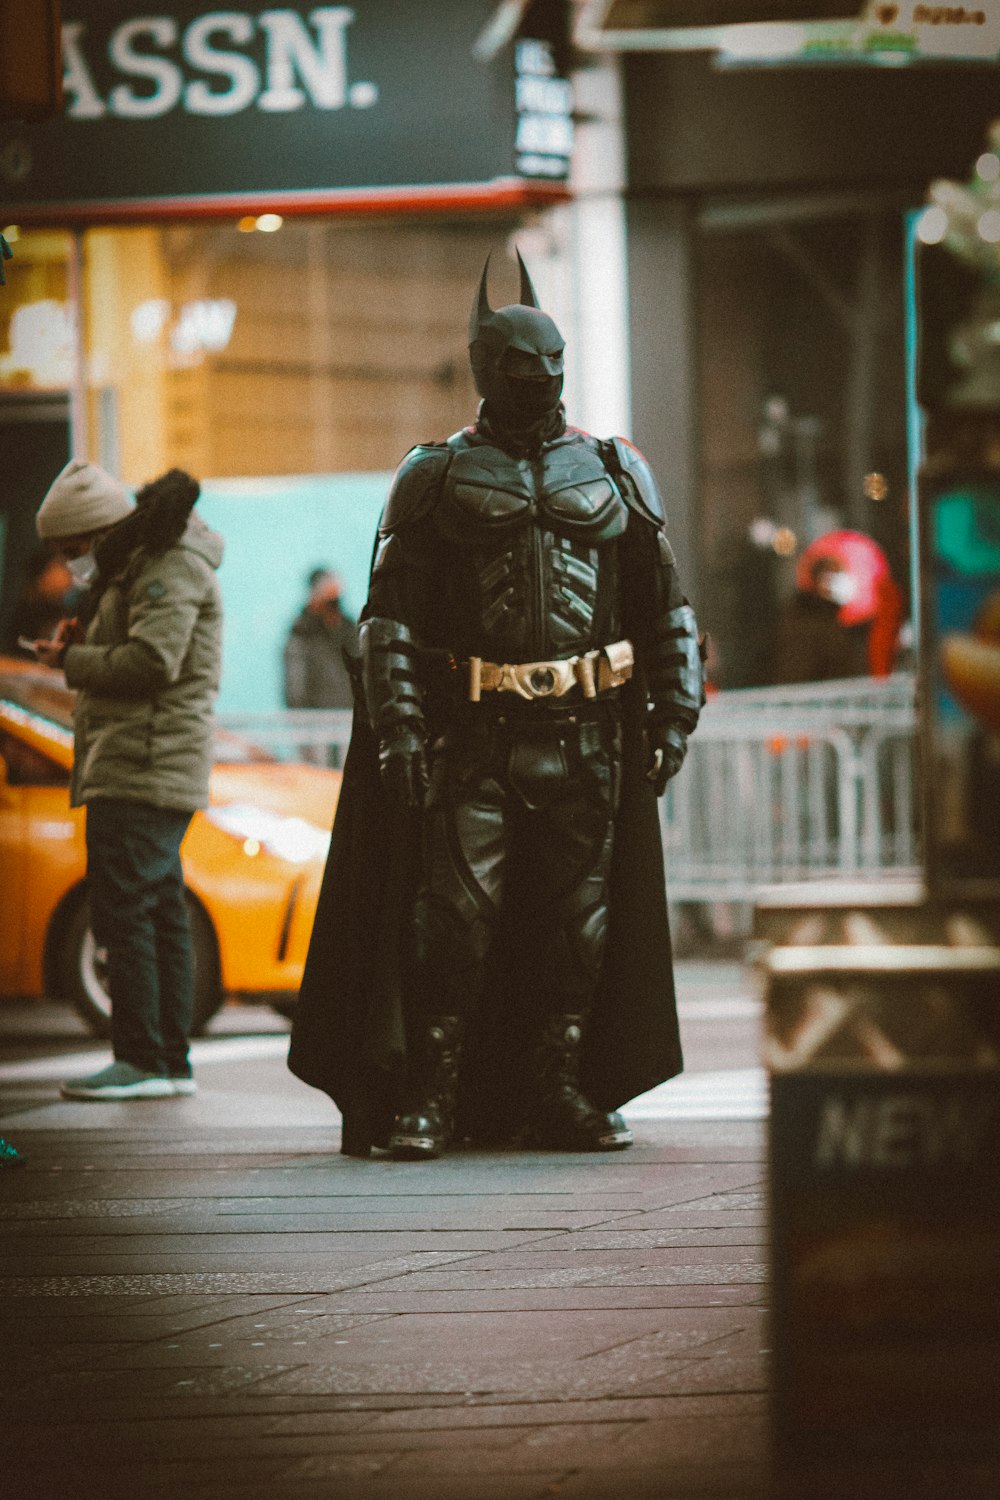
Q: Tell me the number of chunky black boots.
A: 2